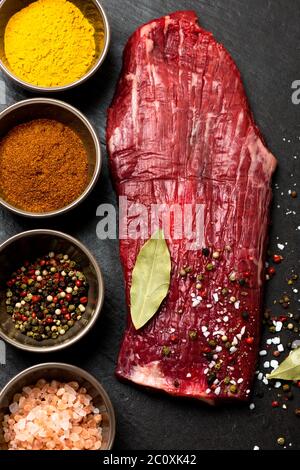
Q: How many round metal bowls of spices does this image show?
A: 4